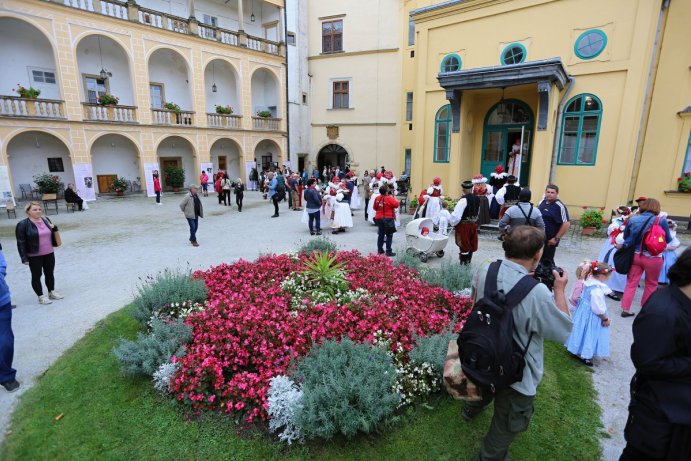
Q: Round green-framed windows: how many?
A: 3